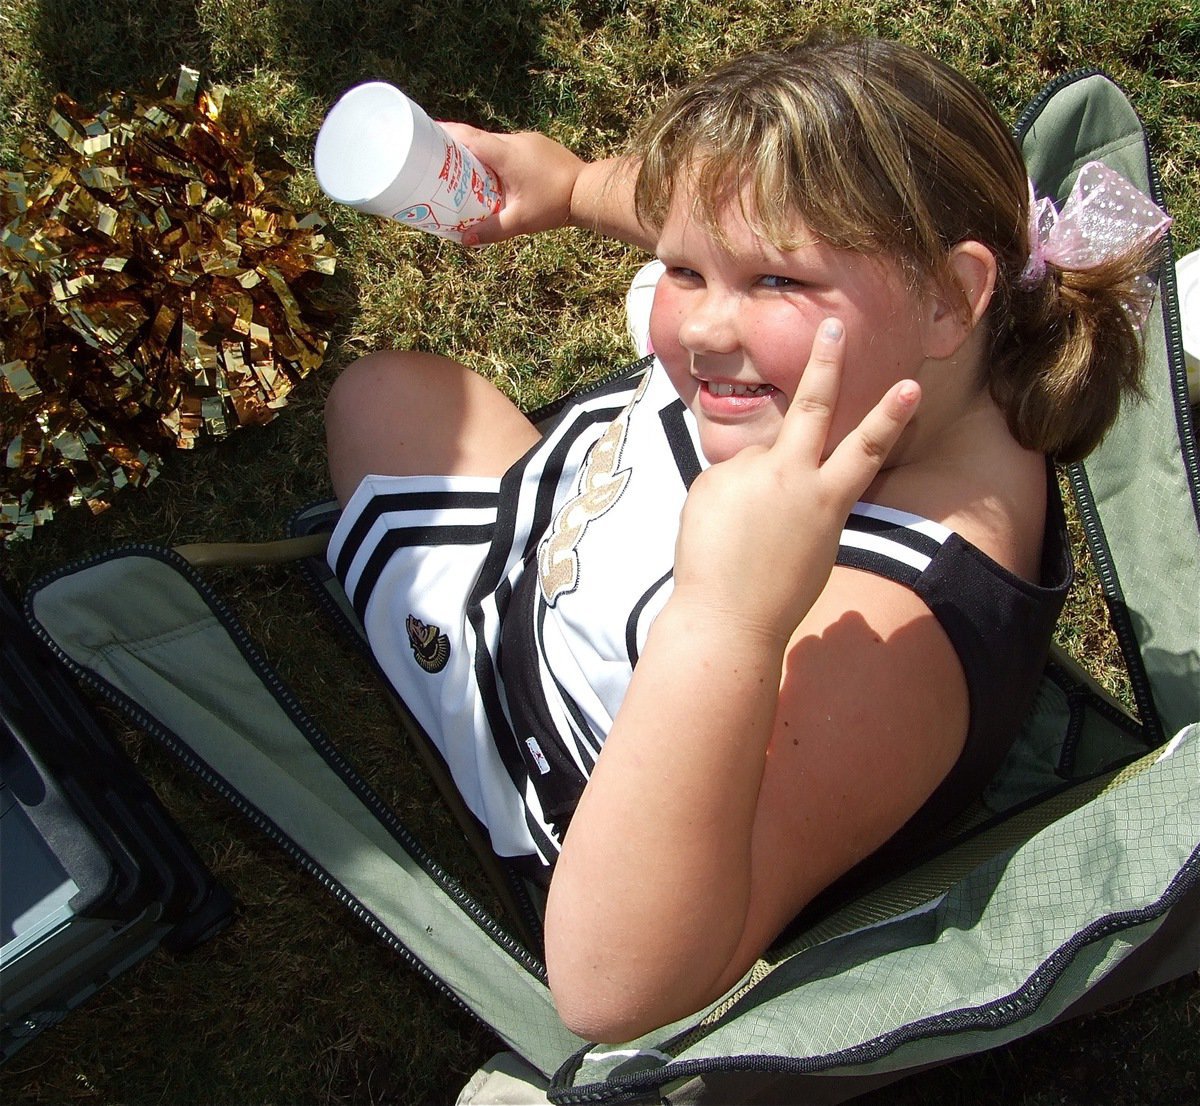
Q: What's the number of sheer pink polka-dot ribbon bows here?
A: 1